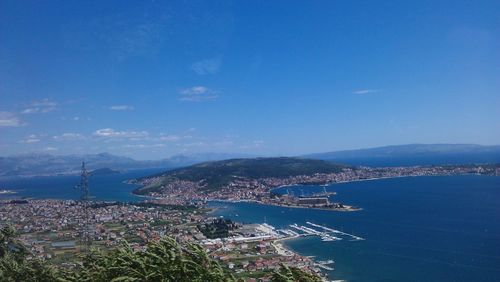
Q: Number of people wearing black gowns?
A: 0